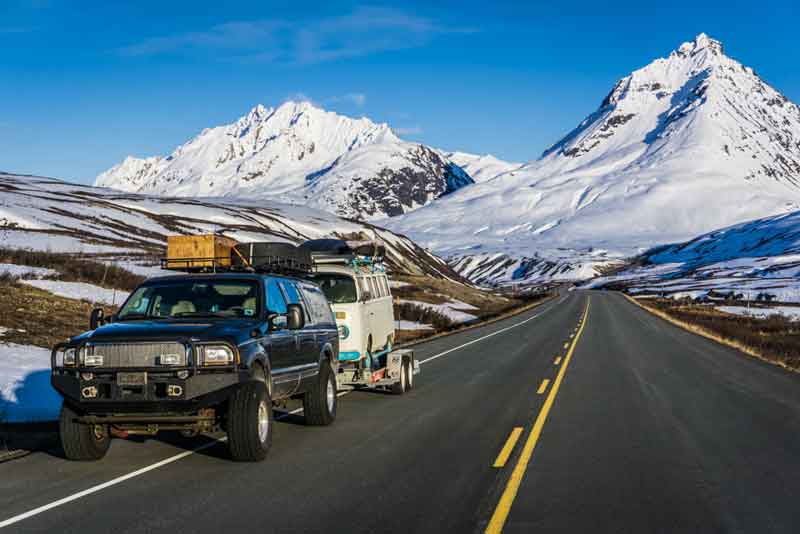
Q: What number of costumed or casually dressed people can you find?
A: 0